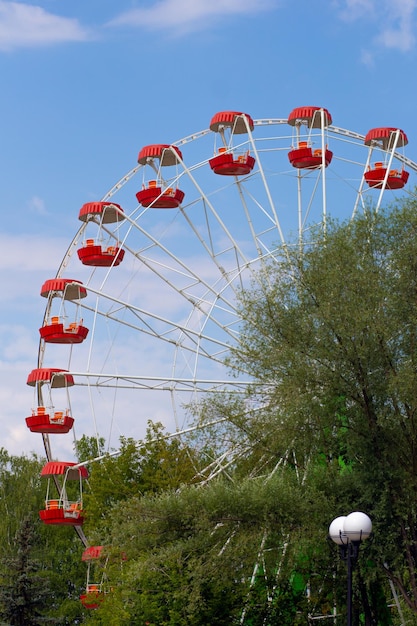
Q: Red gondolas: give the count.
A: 9